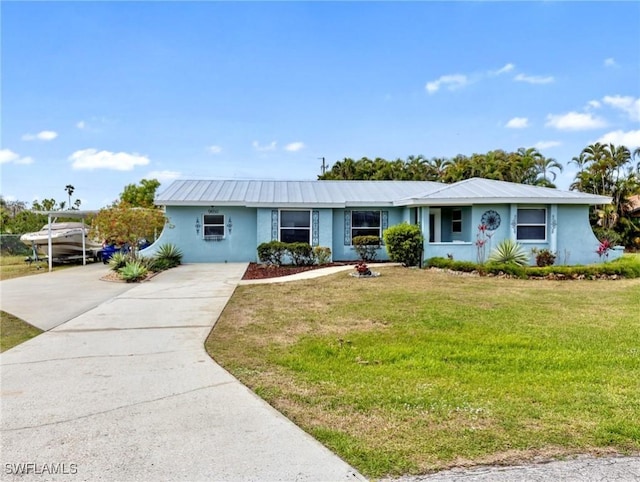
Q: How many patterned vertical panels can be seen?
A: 4